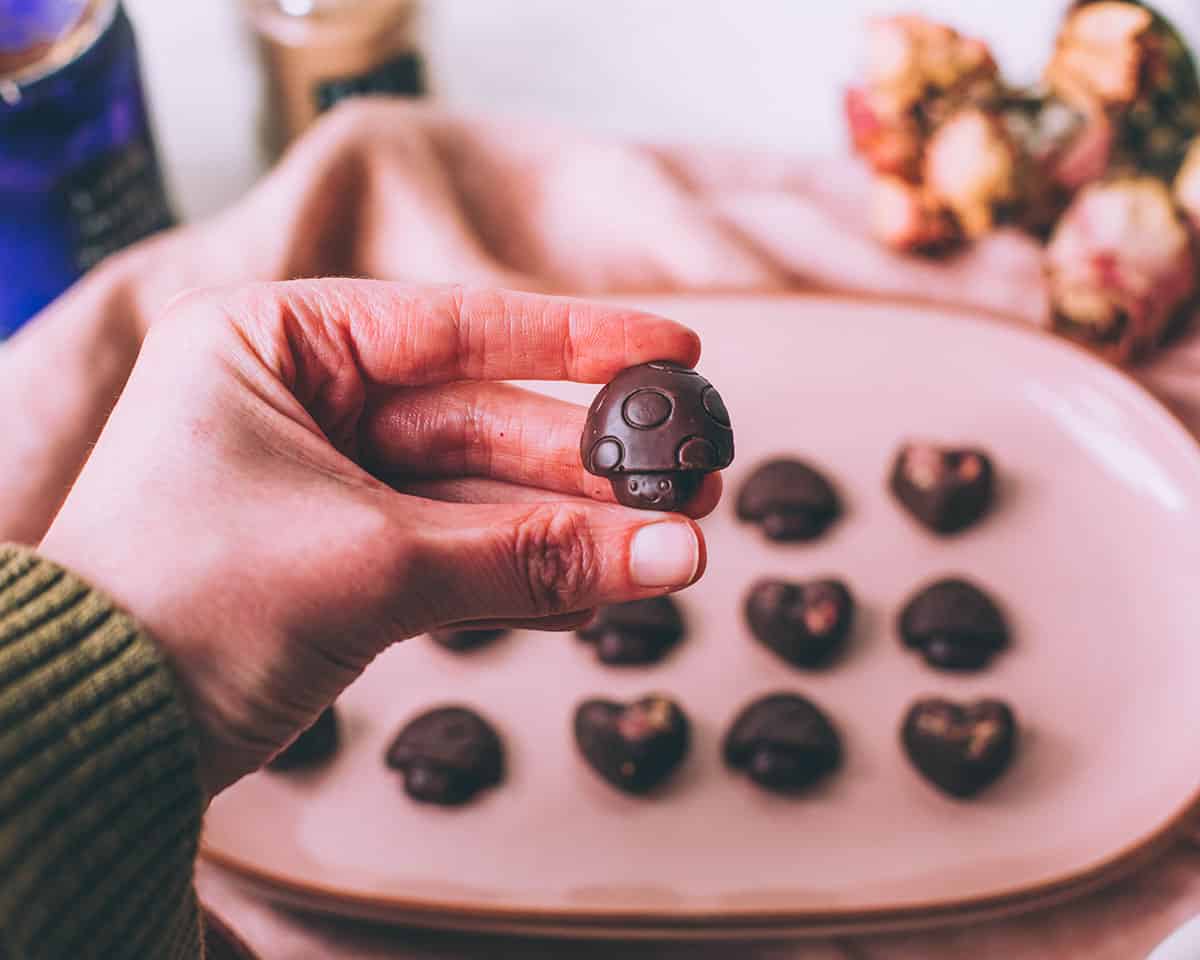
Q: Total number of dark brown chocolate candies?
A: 12